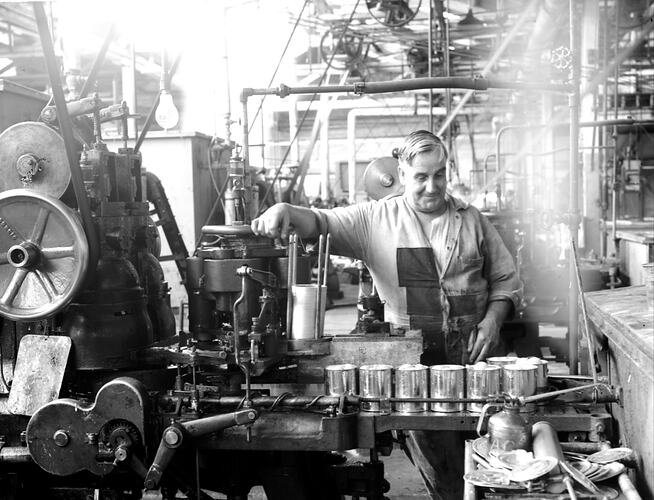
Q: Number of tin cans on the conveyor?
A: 8